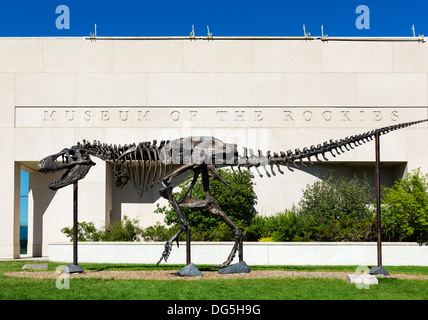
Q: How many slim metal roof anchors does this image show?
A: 6